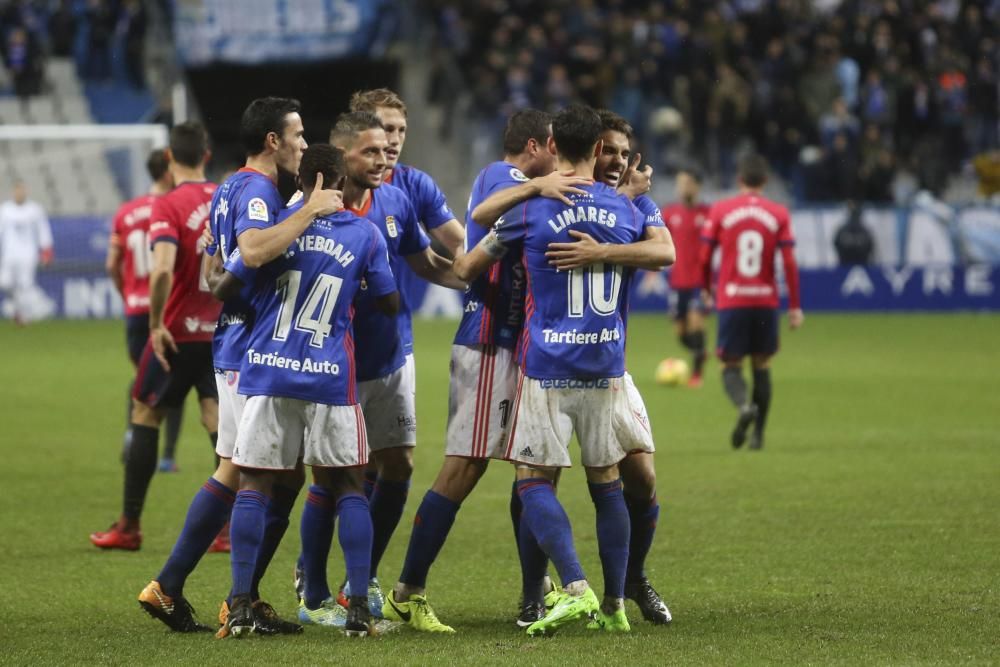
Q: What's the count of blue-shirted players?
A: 7